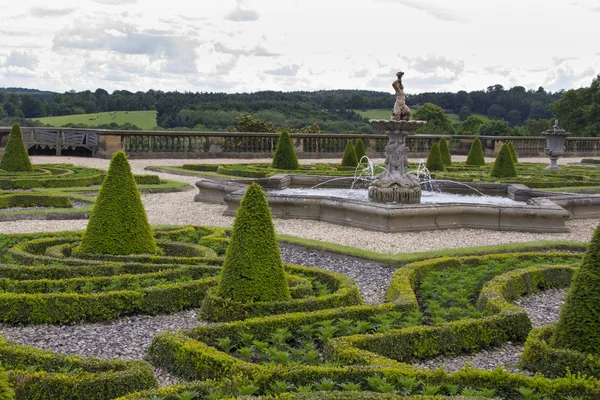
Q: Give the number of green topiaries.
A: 12